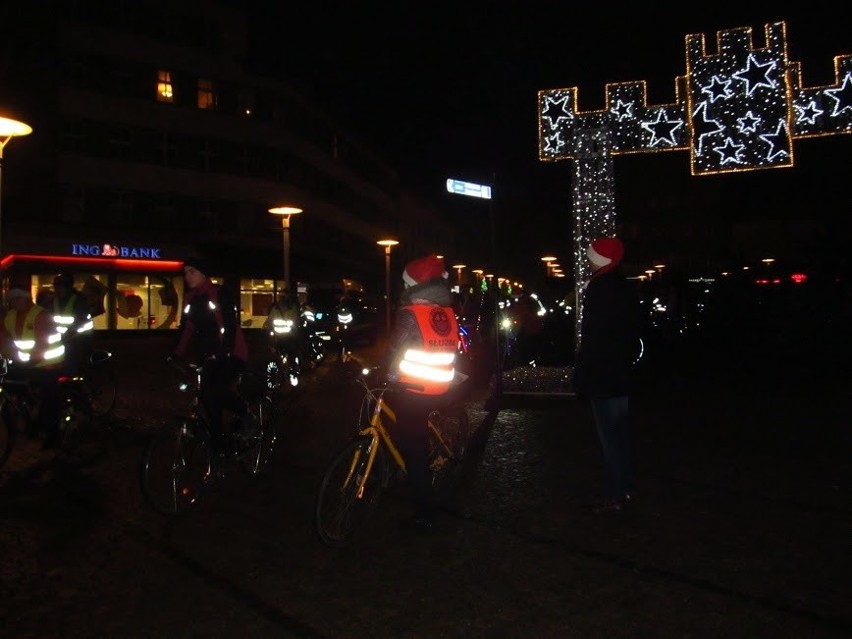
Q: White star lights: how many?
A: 12